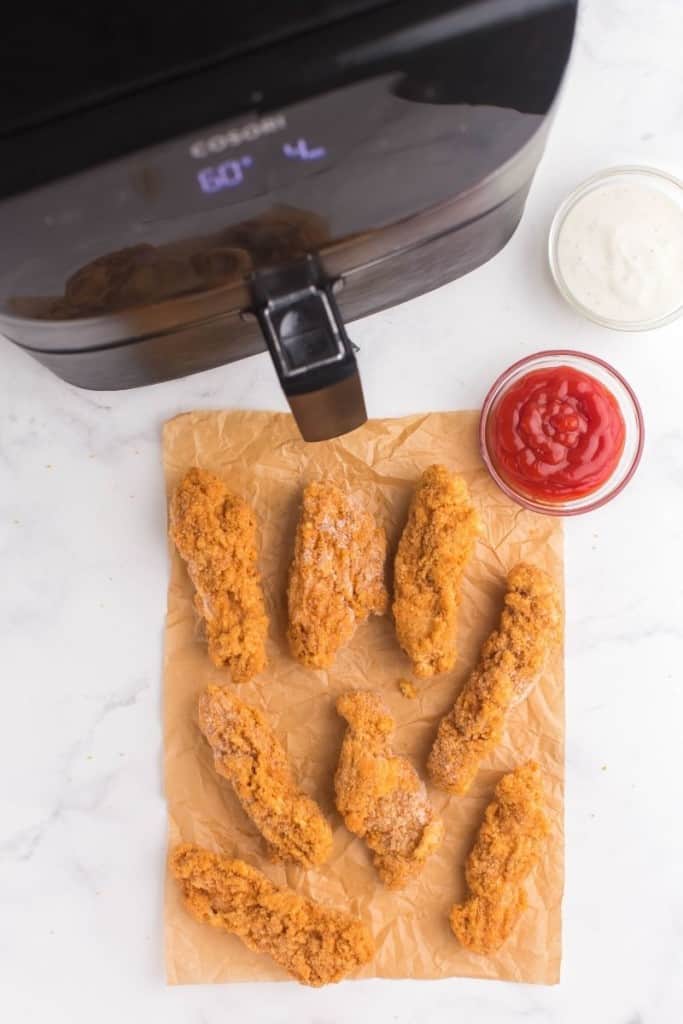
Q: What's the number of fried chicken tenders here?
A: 8